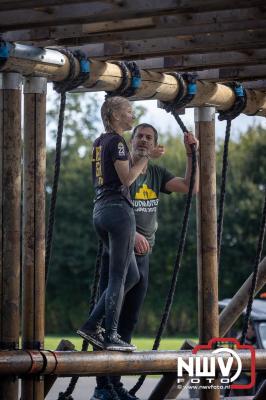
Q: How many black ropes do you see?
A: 5